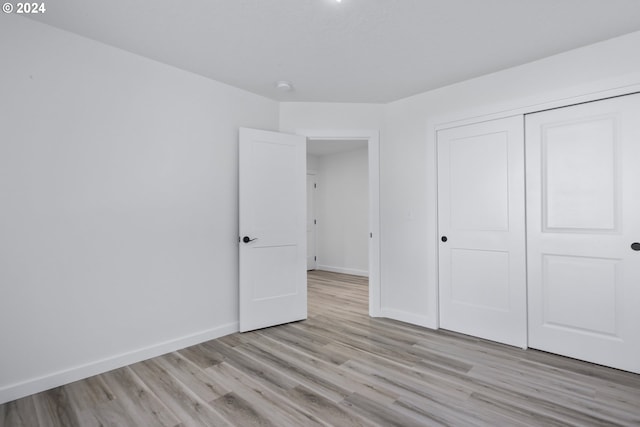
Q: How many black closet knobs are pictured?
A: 2